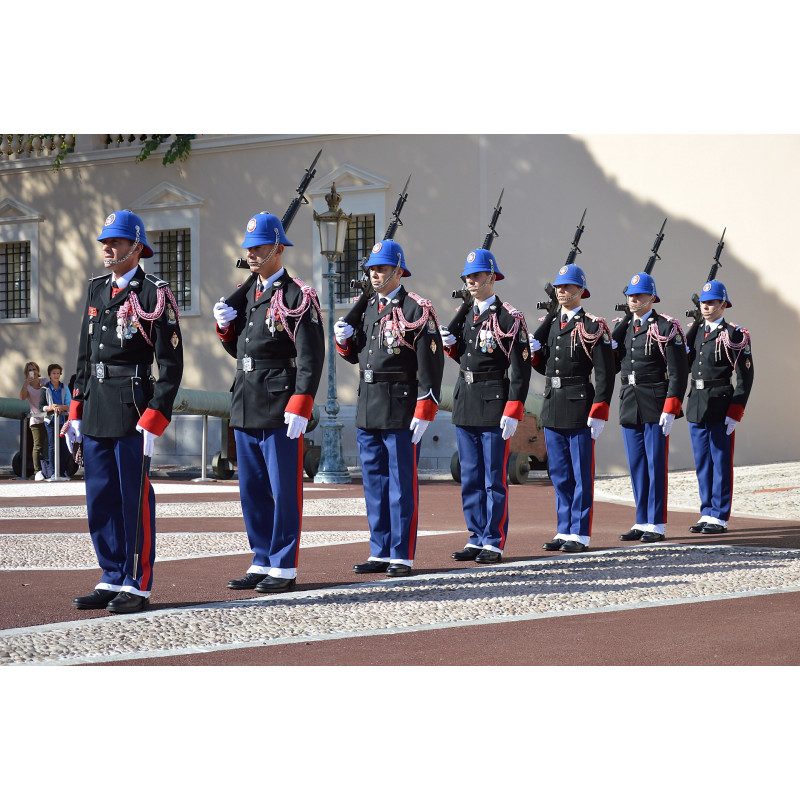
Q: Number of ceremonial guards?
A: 7